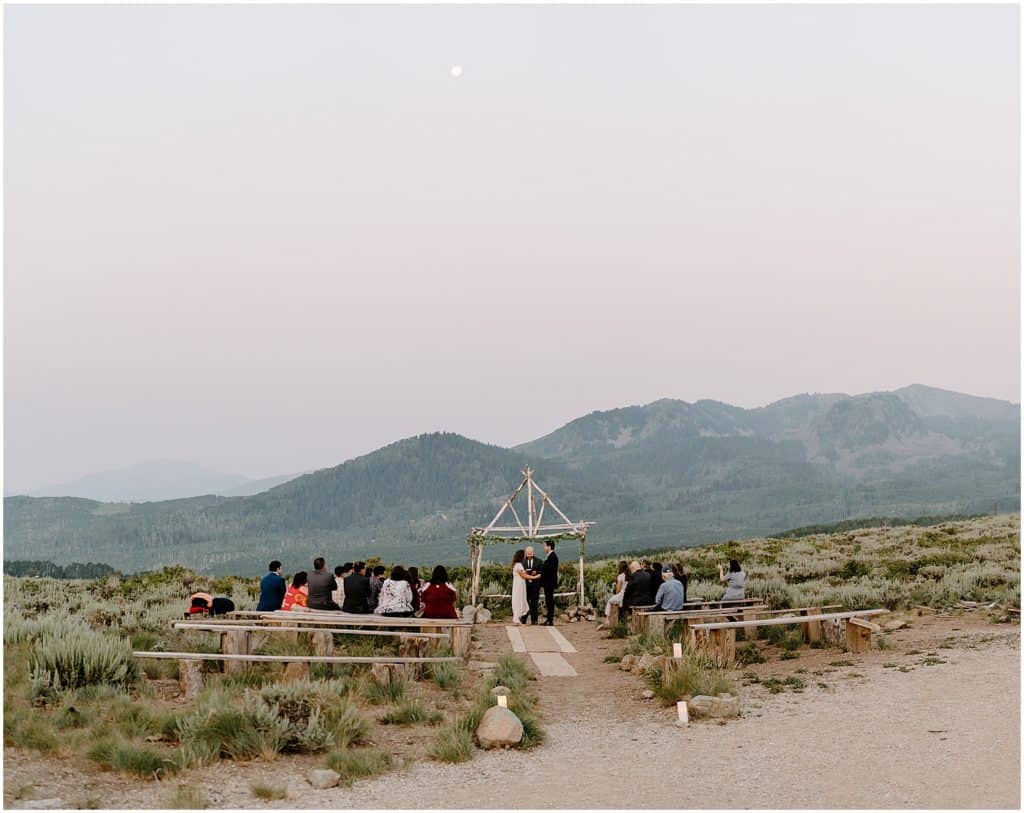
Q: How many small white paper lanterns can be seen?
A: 3